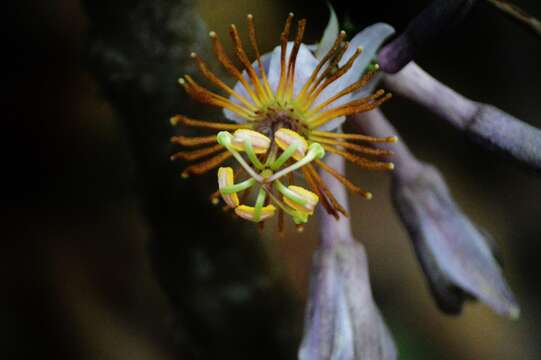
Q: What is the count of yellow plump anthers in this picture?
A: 5